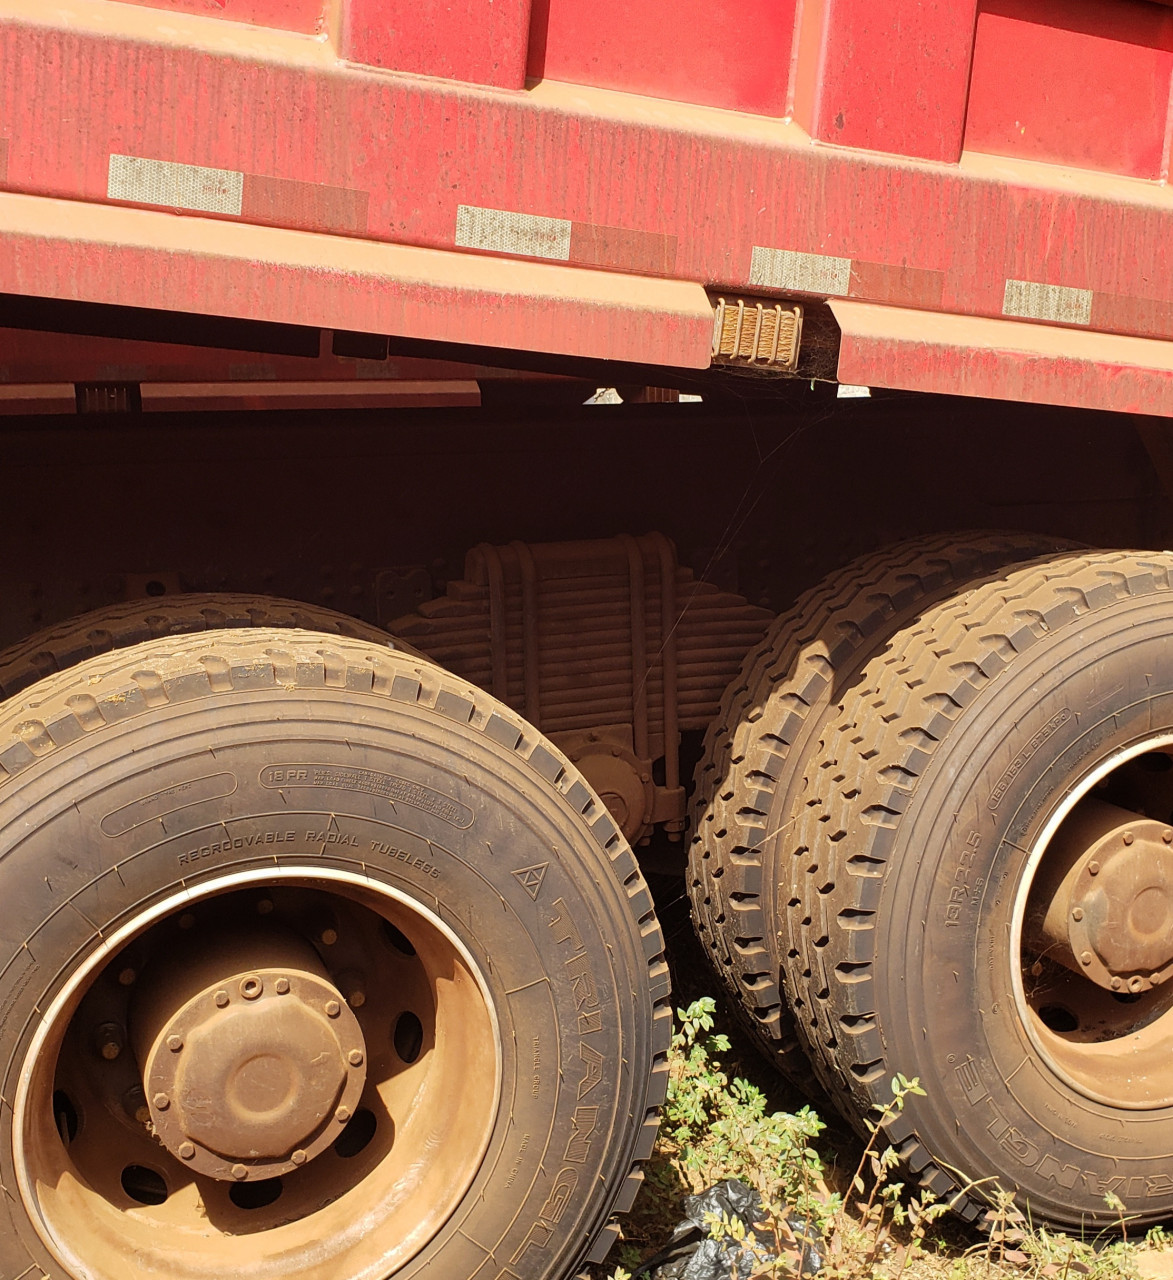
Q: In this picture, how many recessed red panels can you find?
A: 3